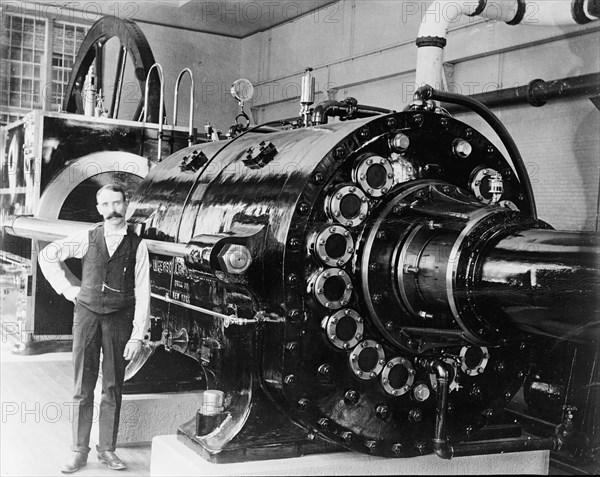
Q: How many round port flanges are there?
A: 11